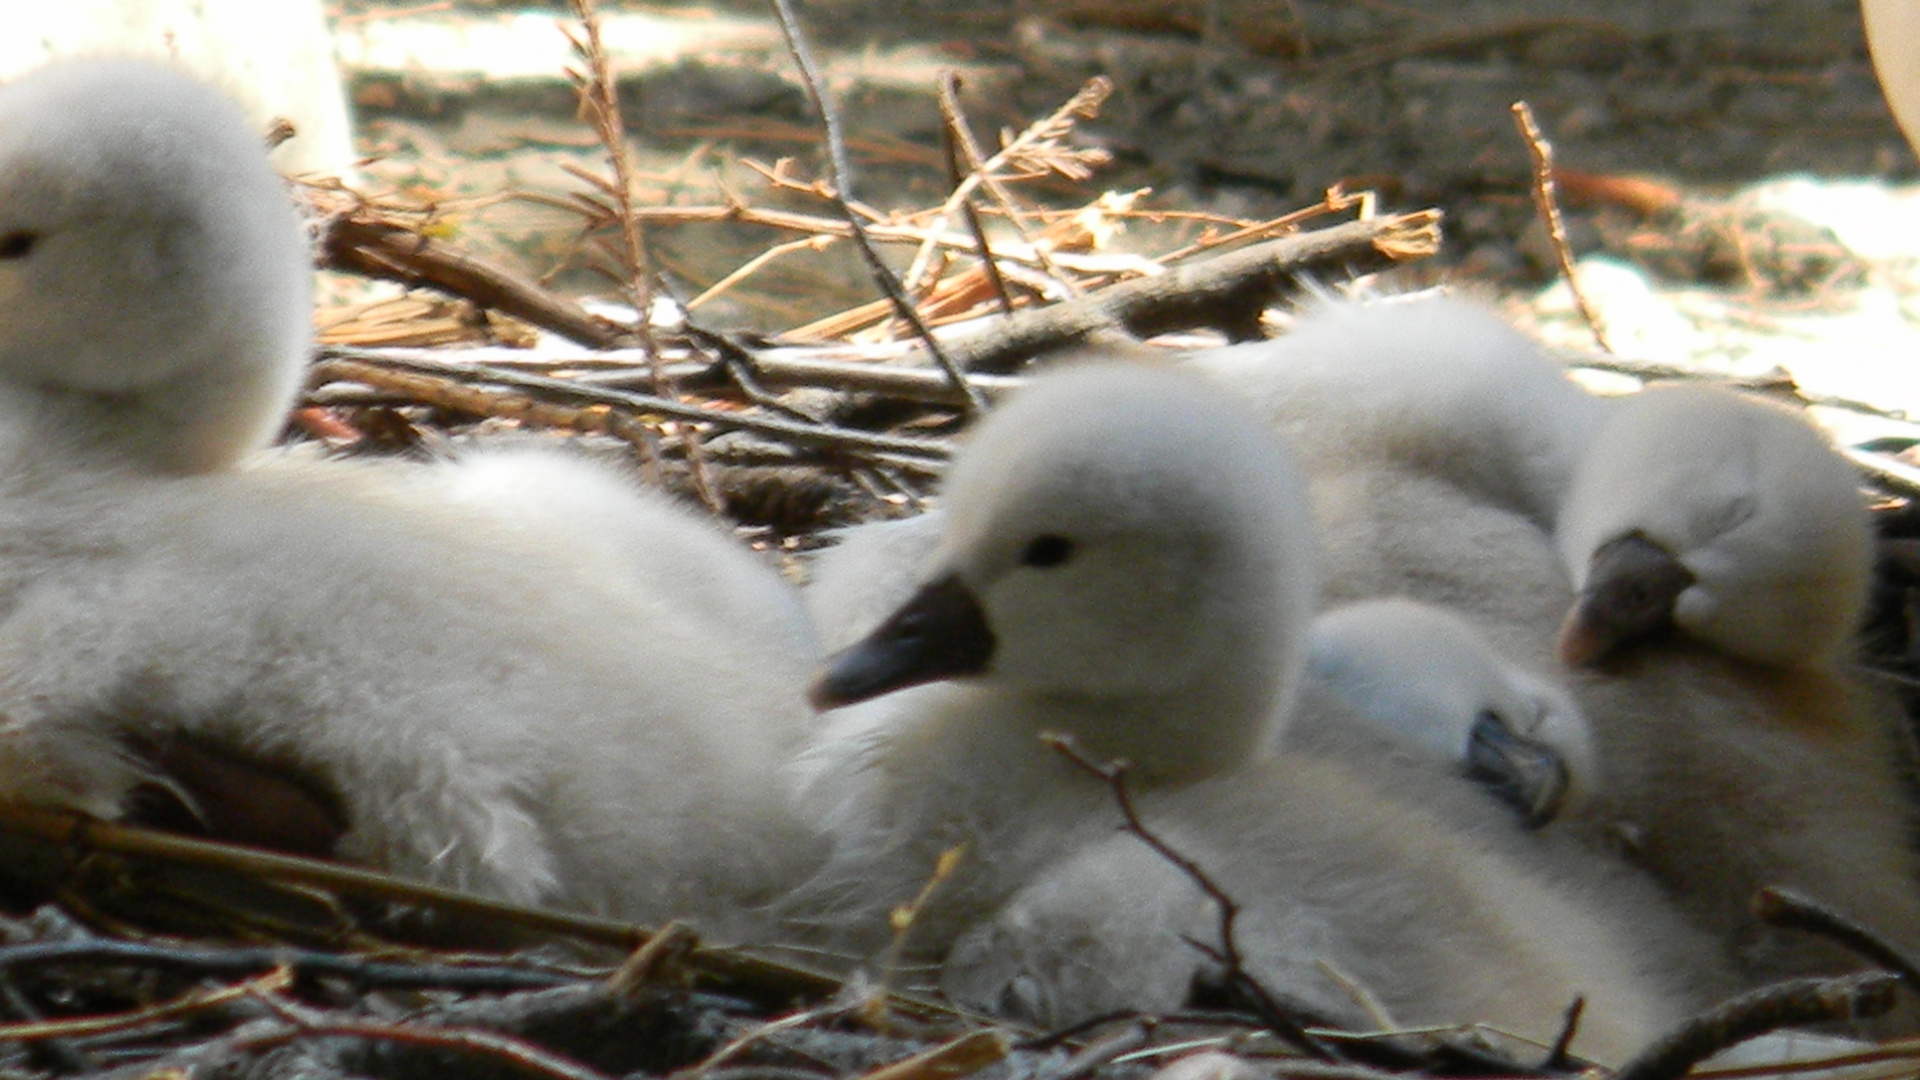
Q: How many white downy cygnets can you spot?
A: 4